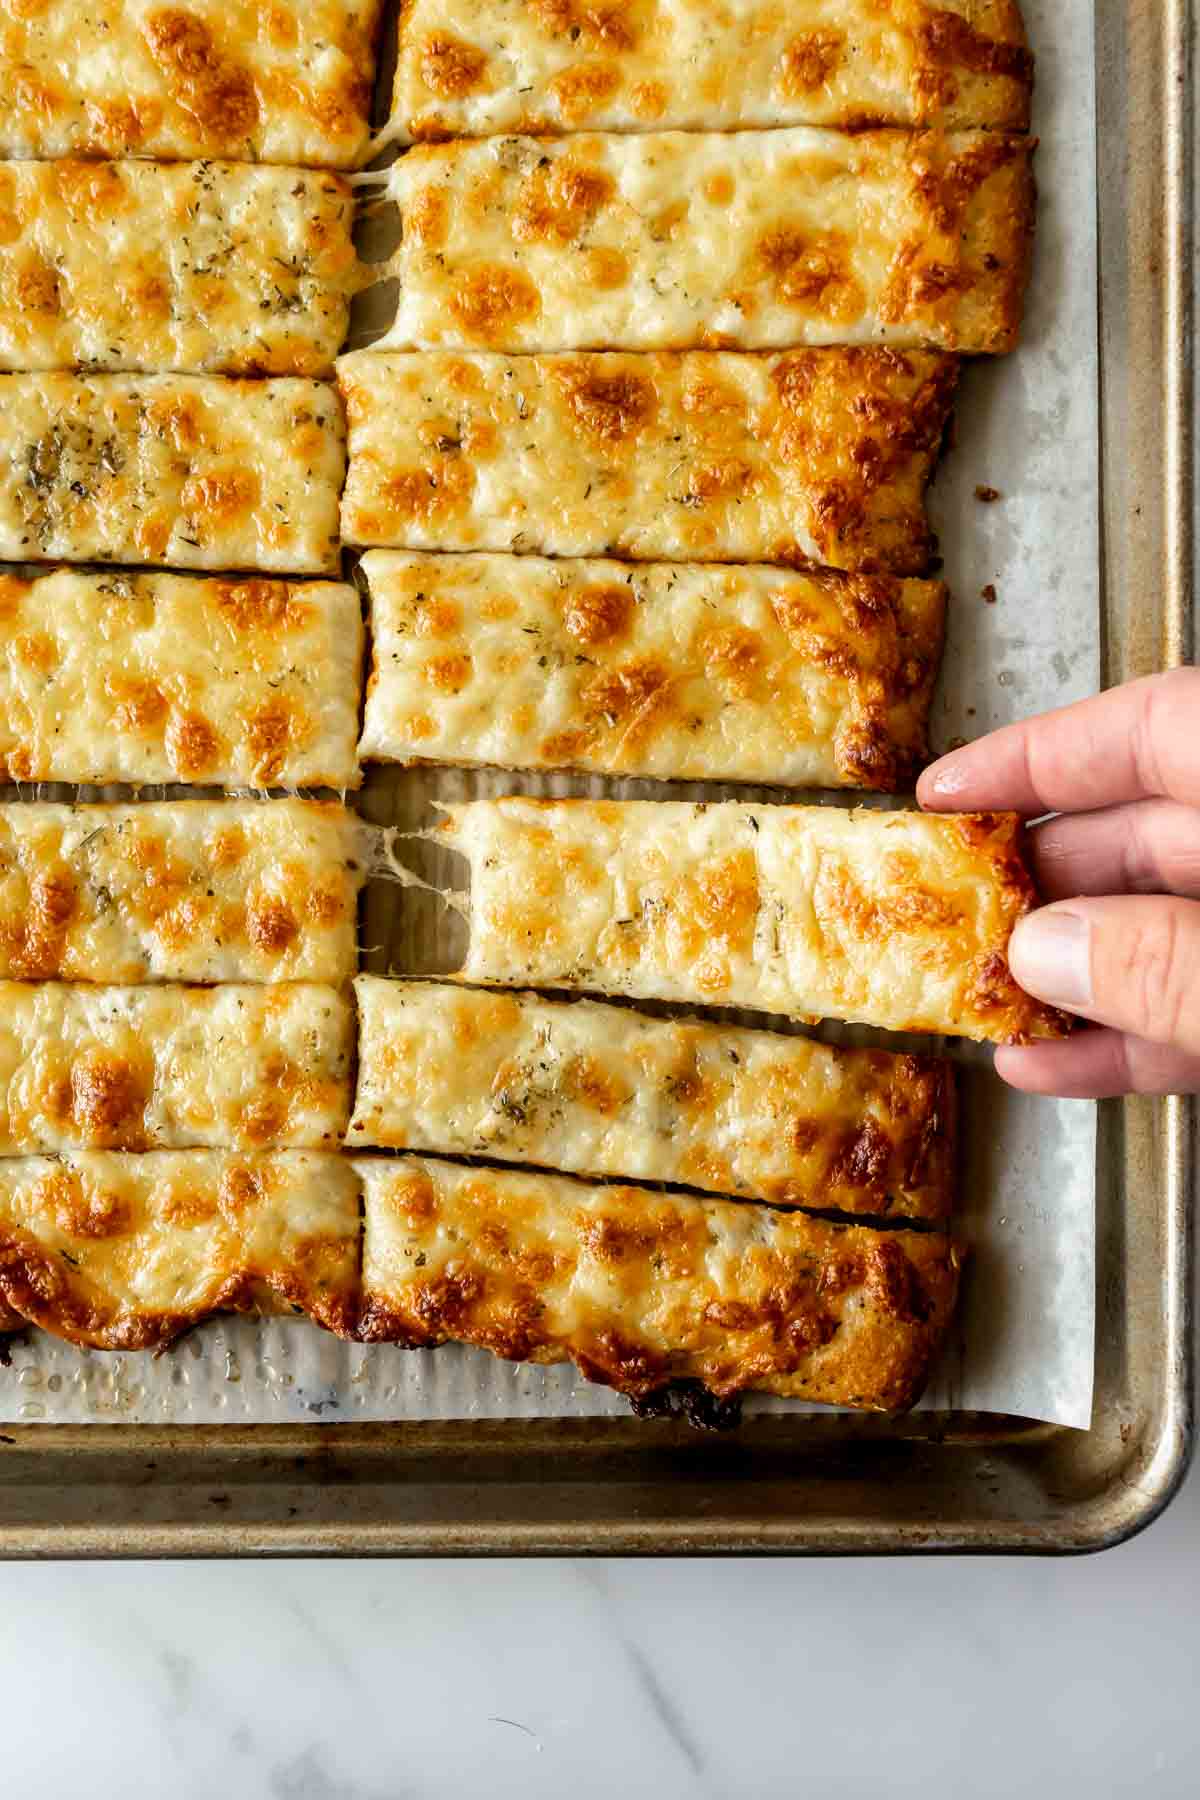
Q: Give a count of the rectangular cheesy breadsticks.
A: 14